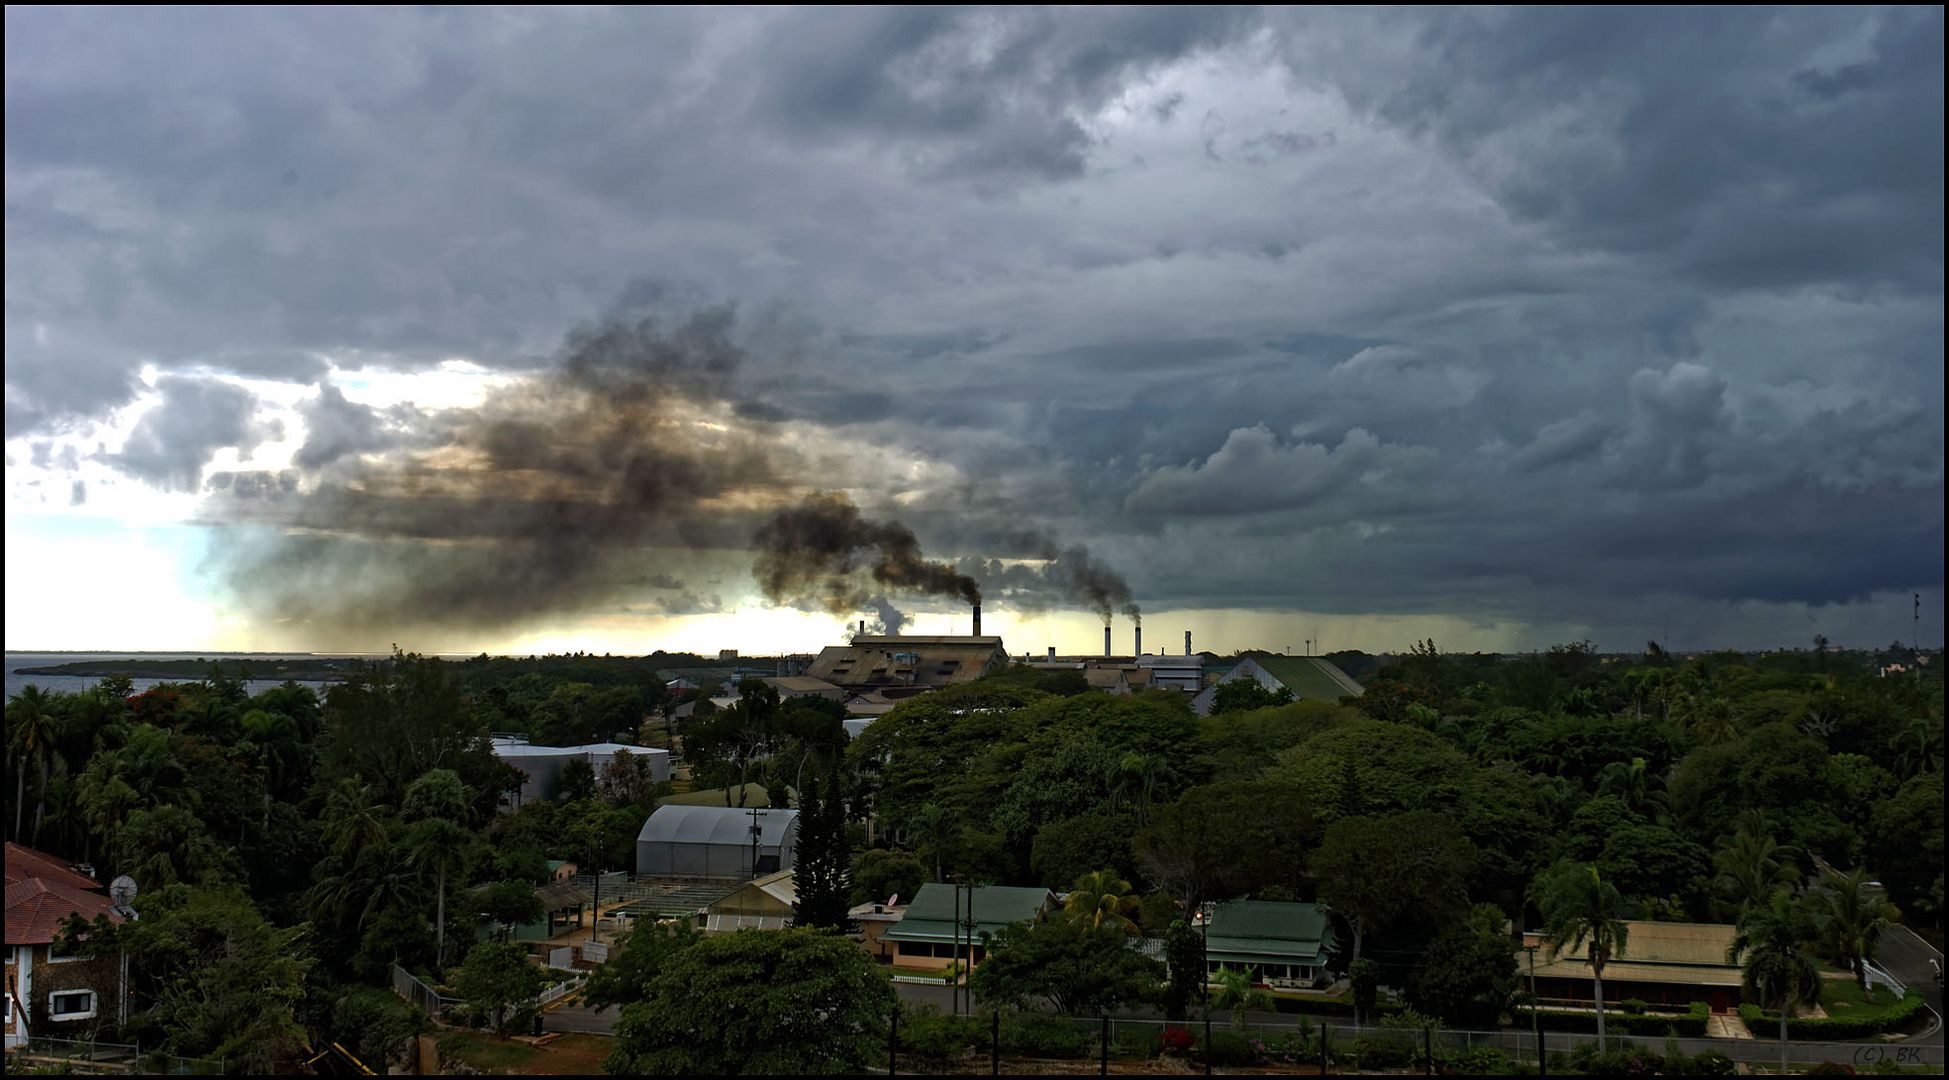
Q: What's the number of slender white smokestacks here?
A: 2